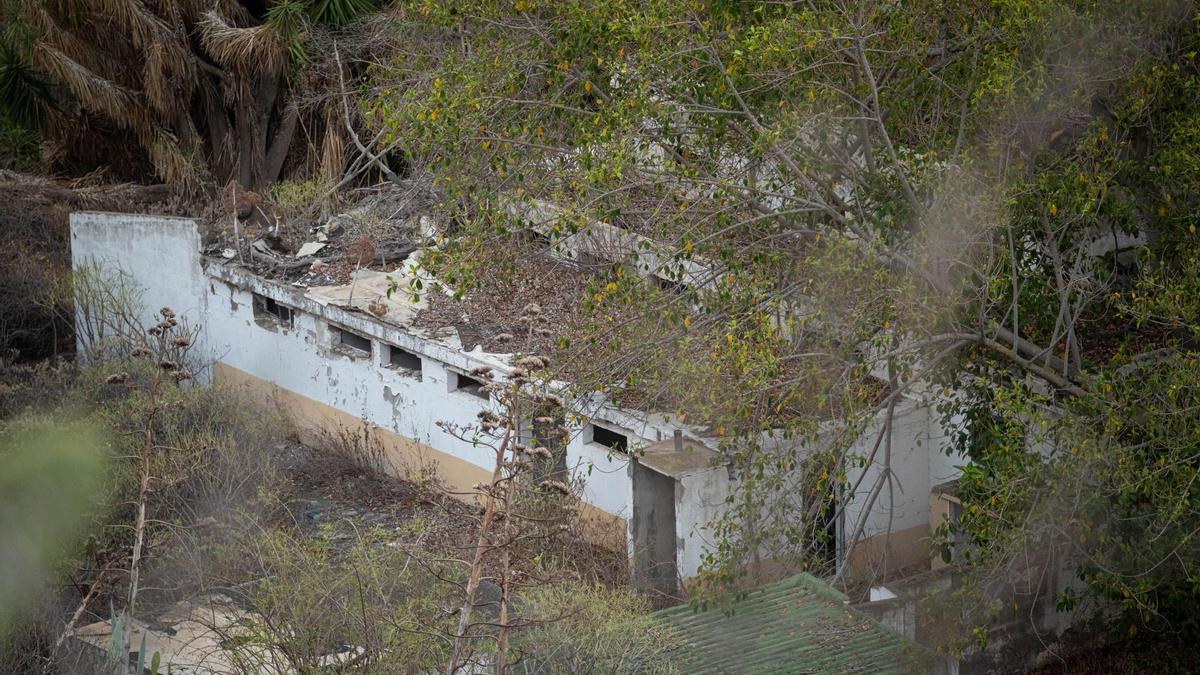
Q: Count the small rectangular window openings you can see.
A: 5